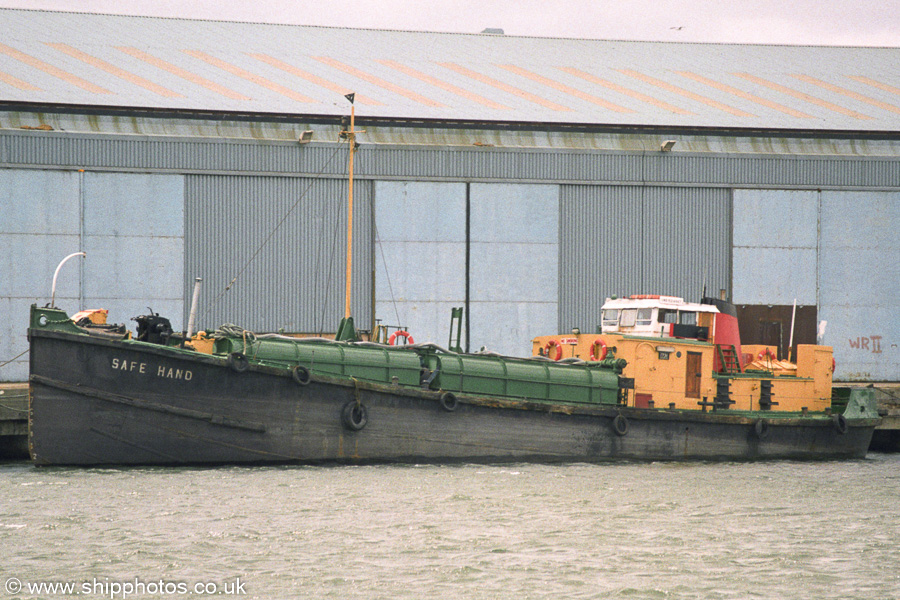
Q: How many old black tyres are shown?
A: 7